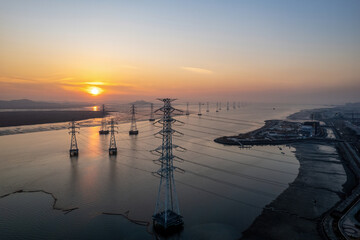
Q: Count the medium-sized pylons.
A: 4